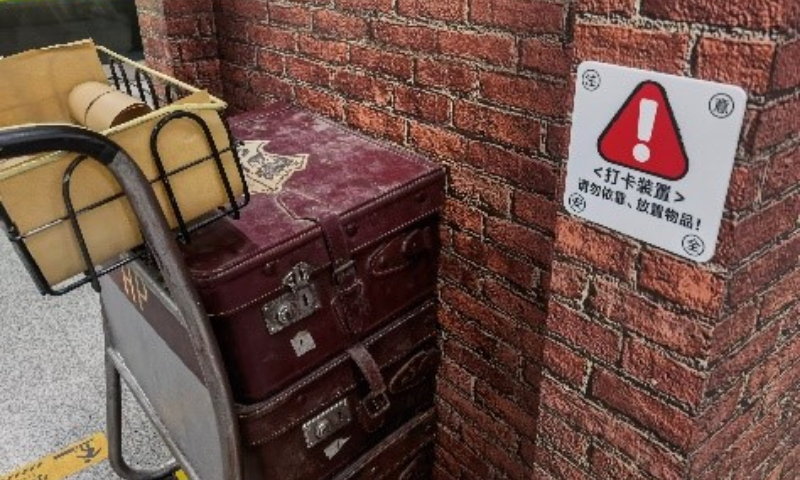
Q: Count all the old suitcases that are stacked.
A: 3